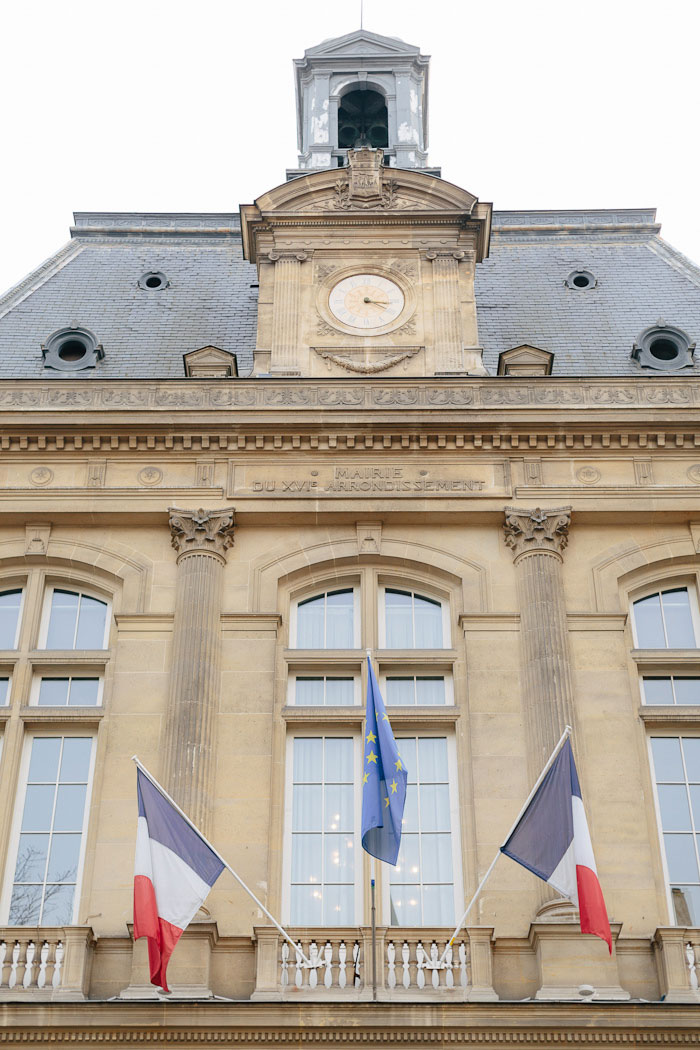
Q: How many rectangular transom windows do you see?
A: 5